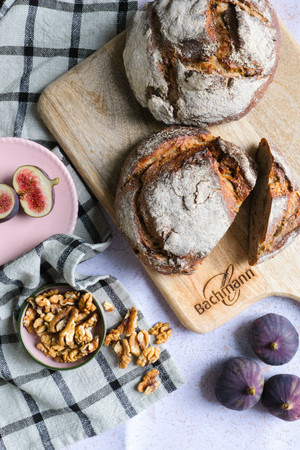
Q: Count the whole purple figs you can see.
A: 3